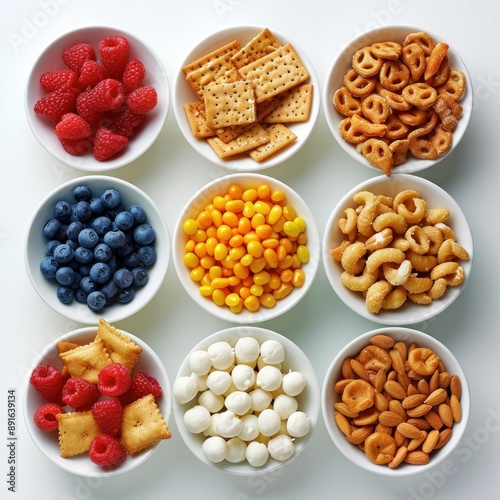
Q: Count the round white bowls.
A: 9